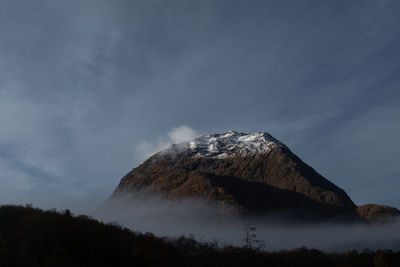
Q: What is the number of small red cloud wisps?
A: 0